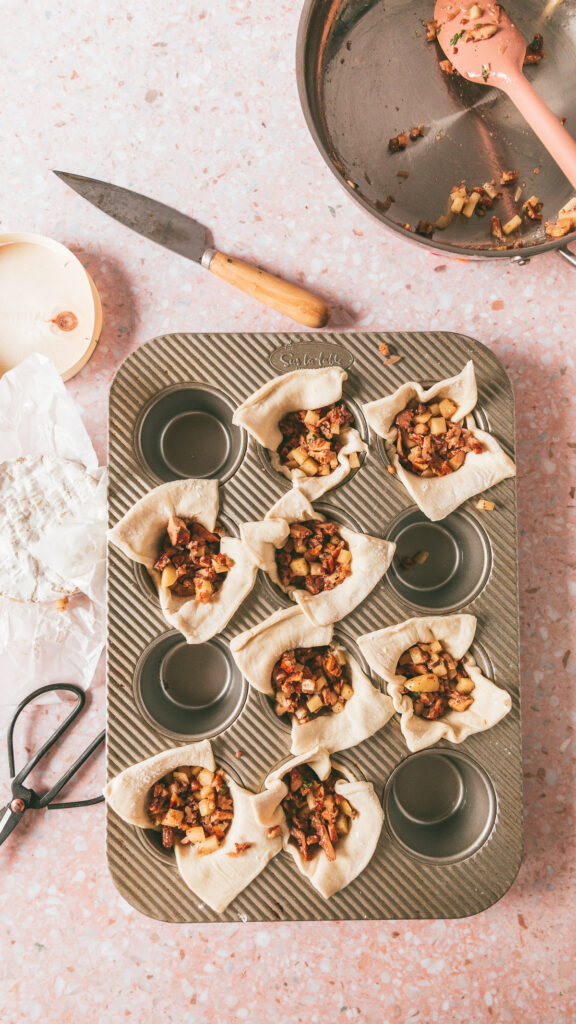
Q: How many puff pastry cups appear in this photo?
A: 8